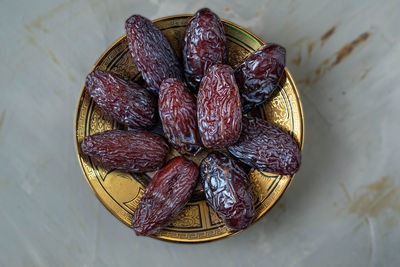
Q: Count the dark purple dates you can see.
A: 10